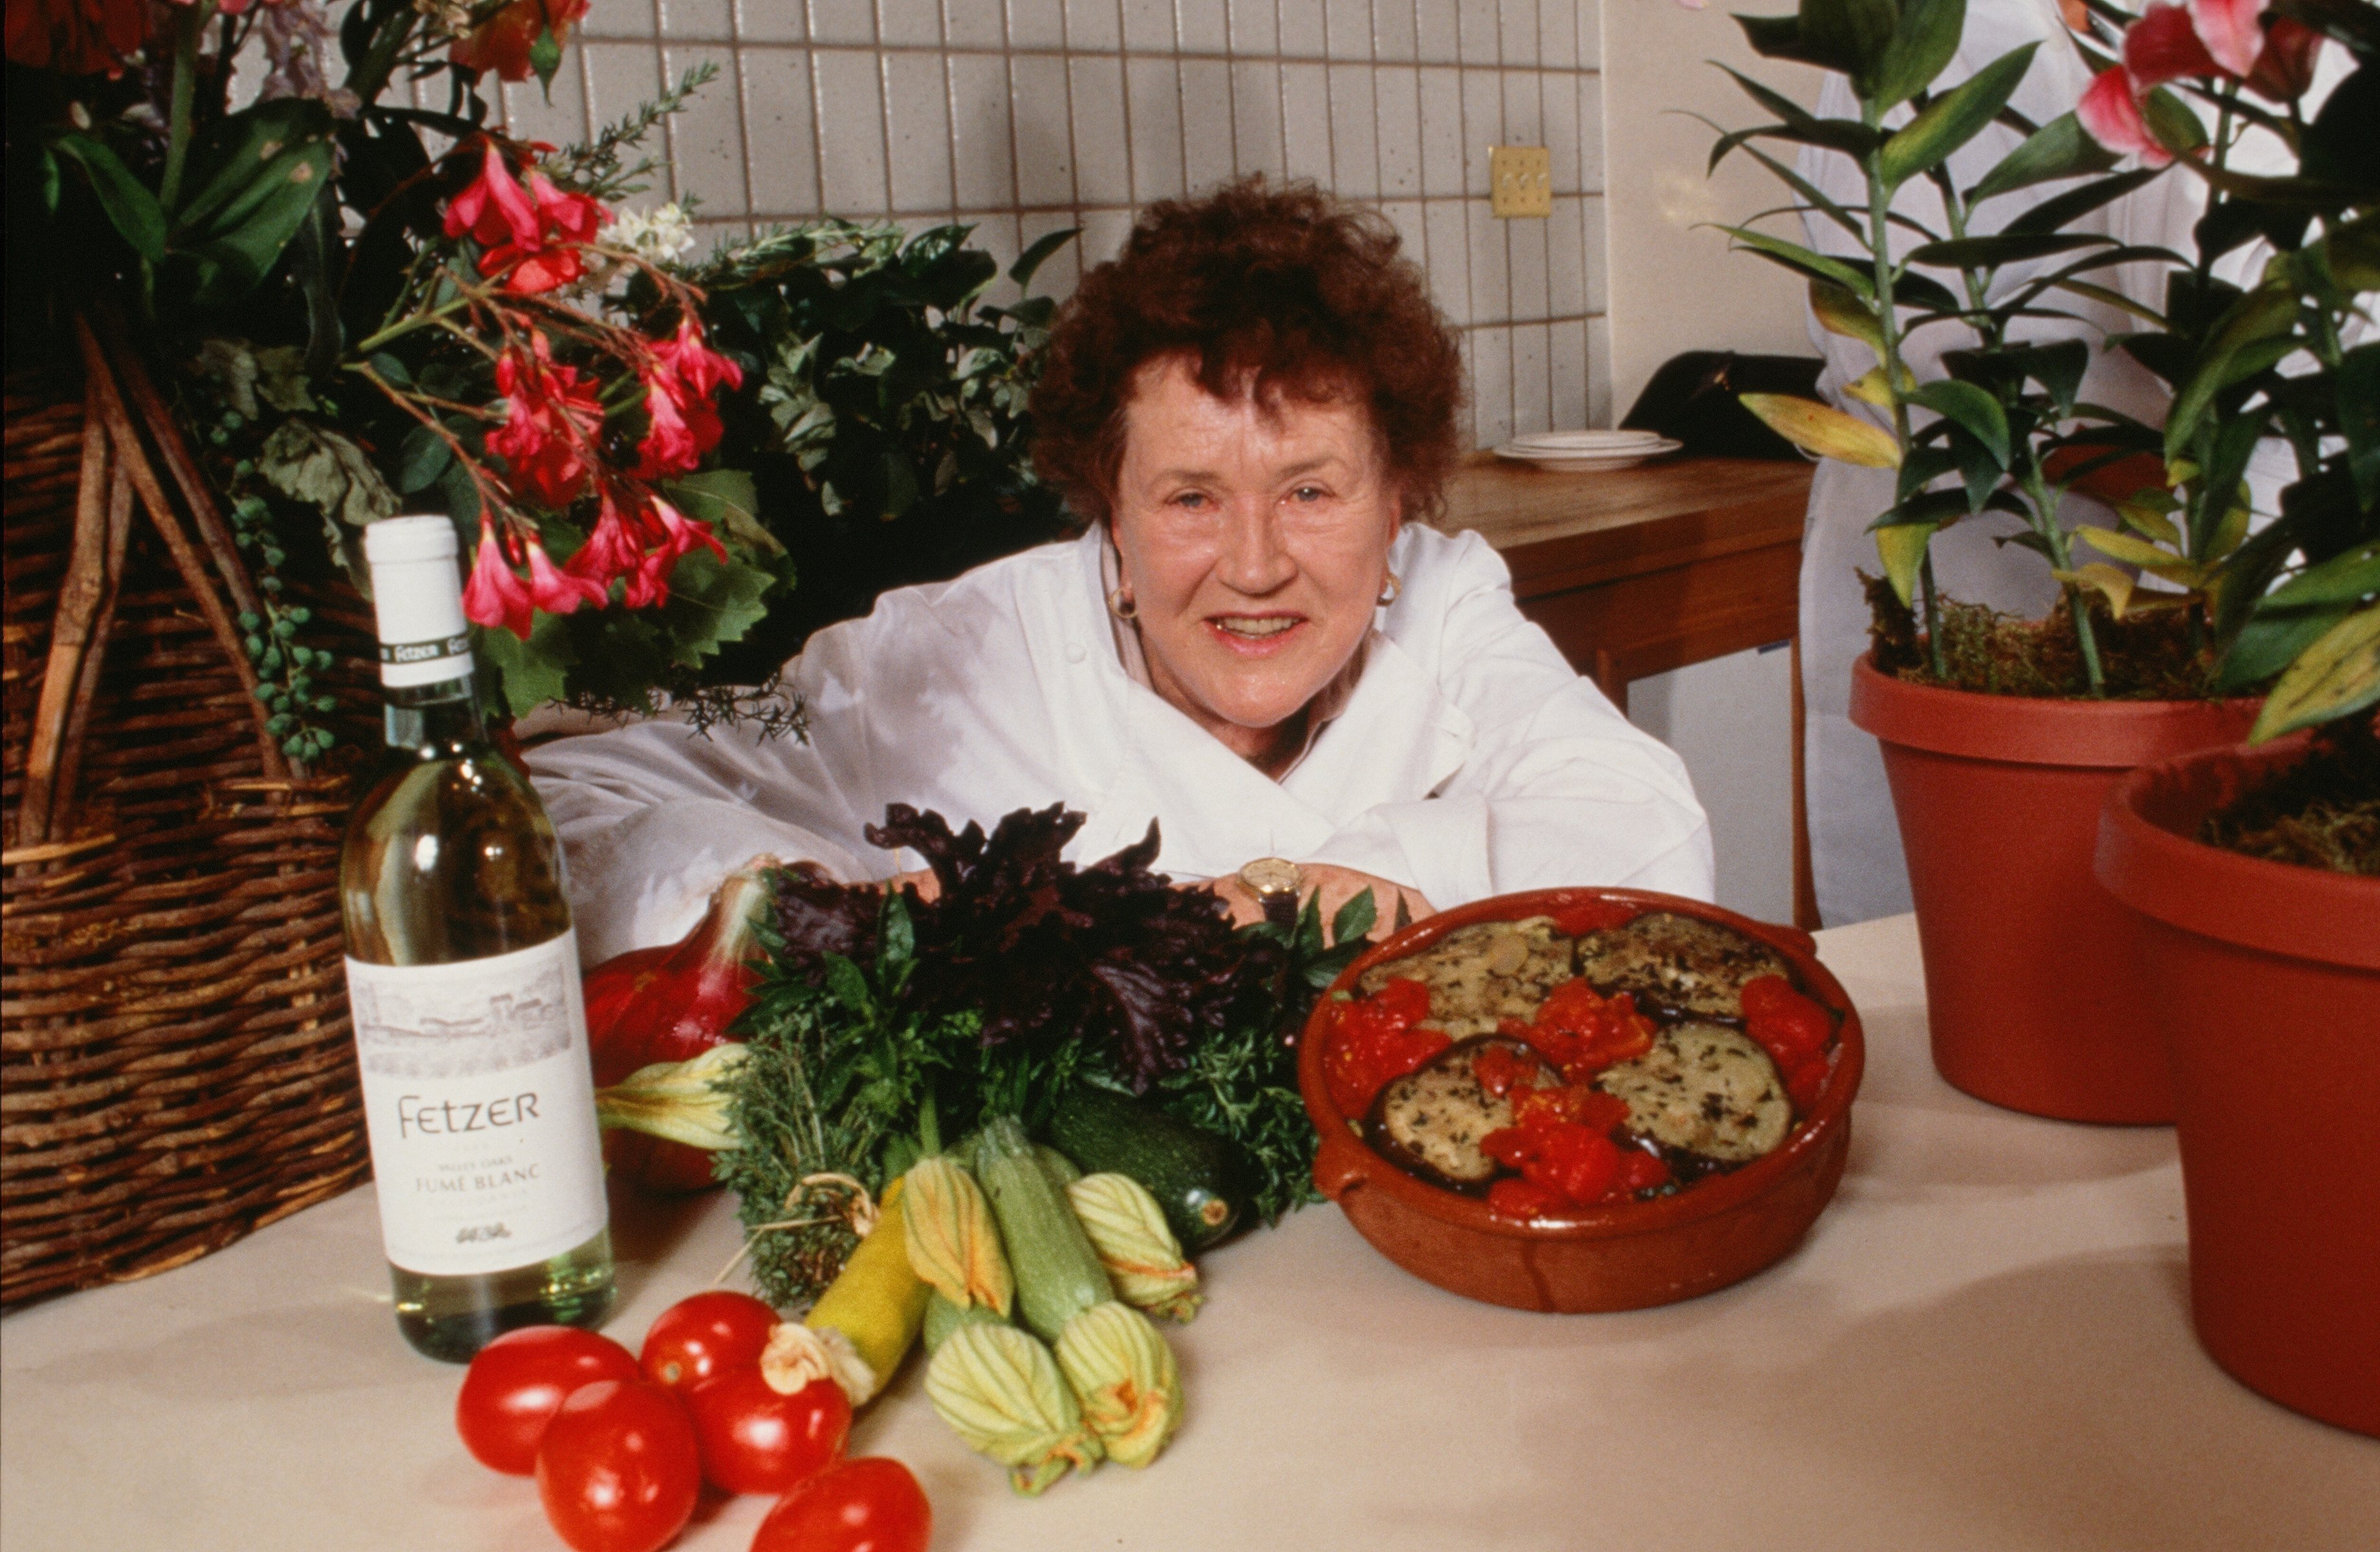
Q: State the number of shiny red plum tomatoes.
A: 5